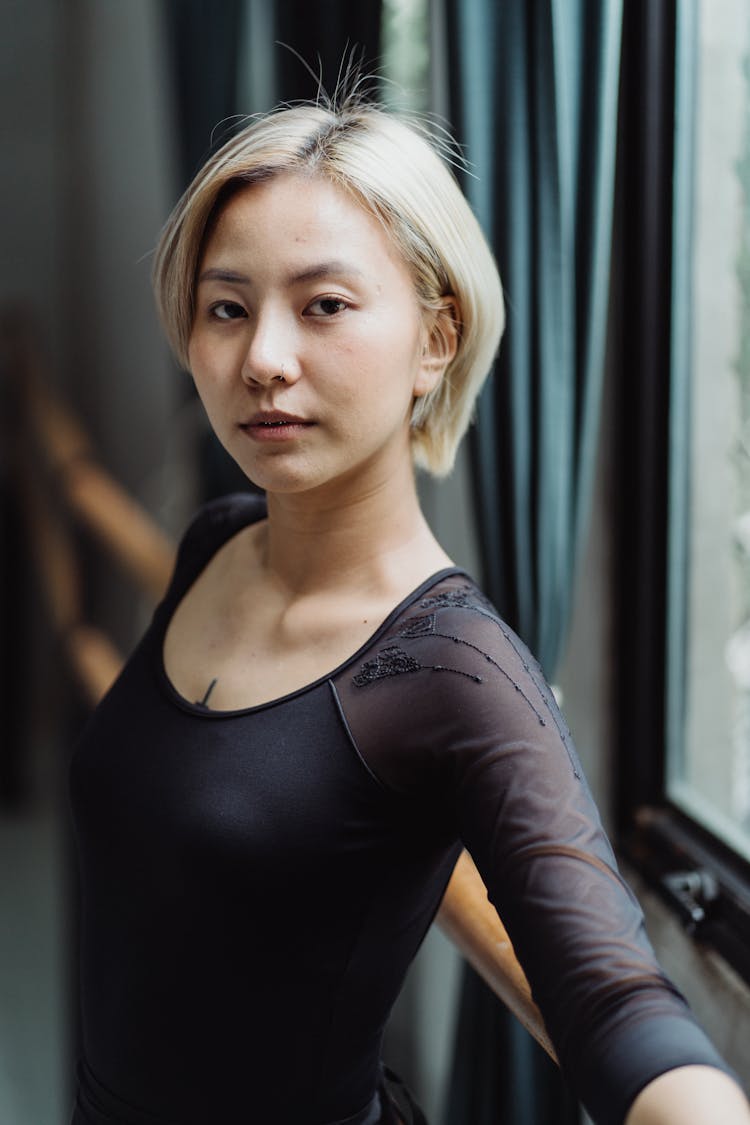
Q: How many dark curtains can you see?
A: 2